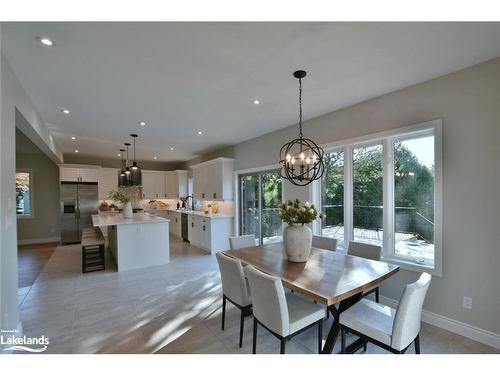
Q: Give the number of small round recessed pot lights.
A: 10